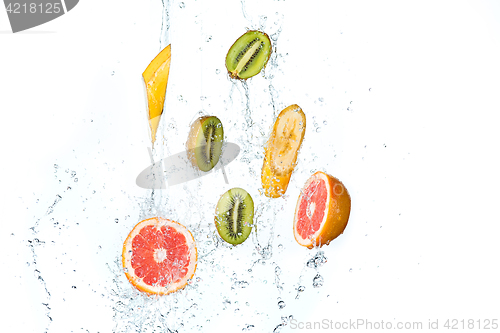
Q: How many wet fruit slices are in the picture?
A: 7